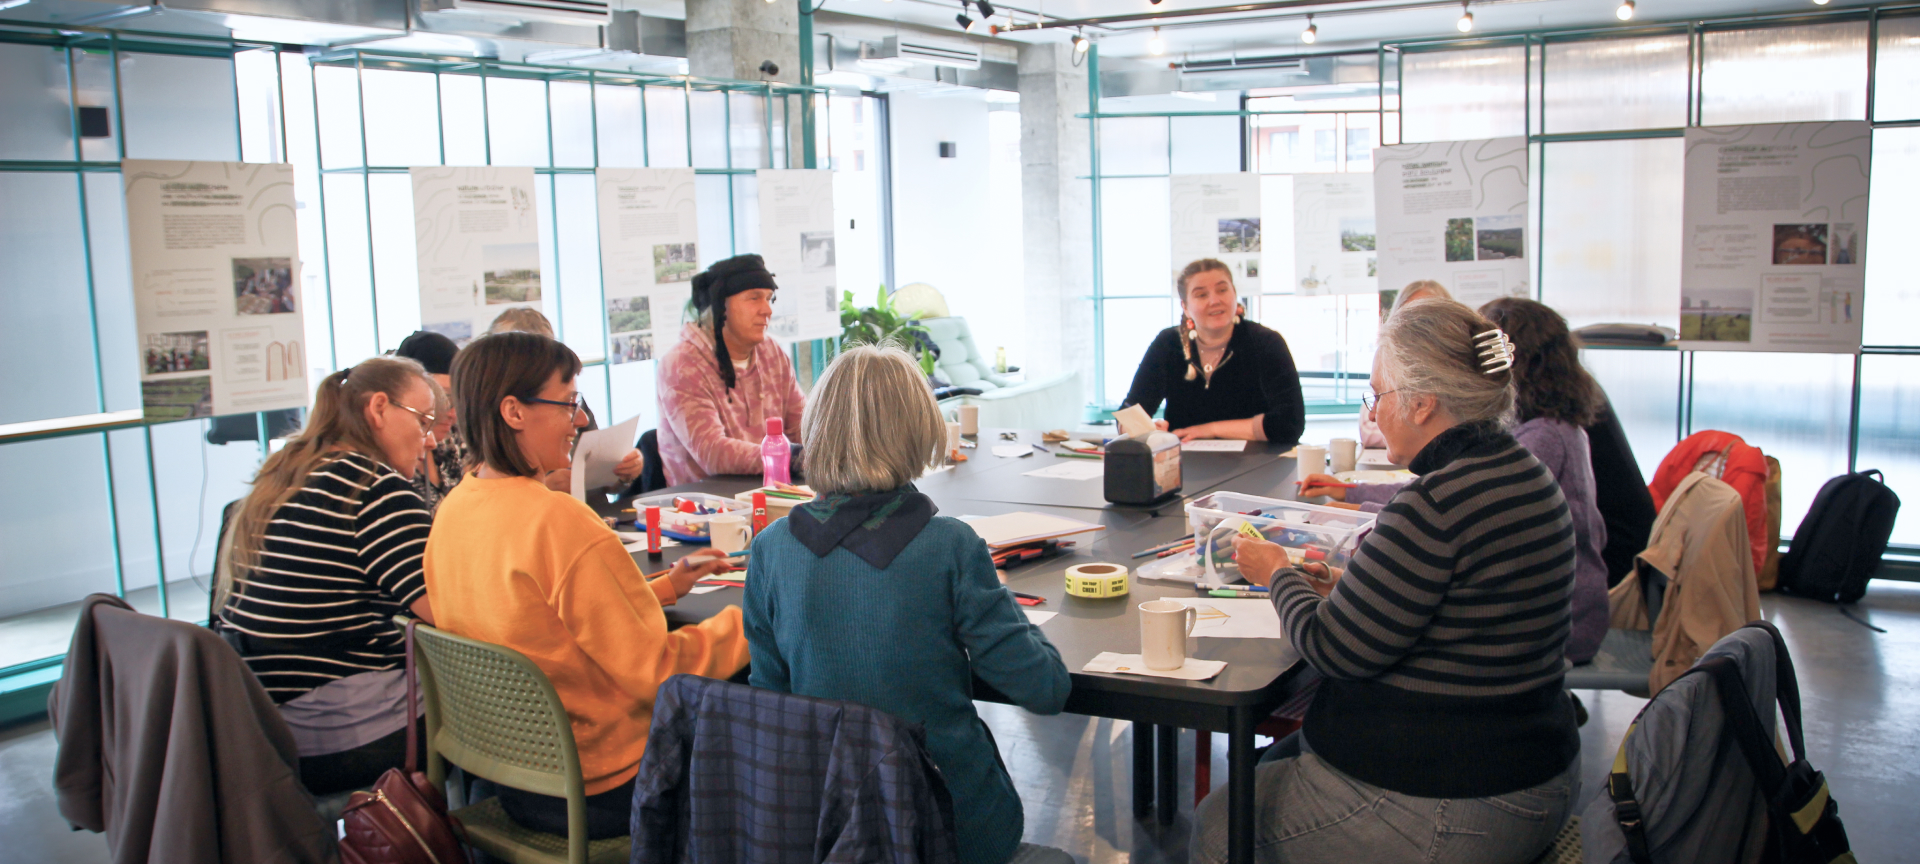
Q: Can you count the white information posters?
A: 8